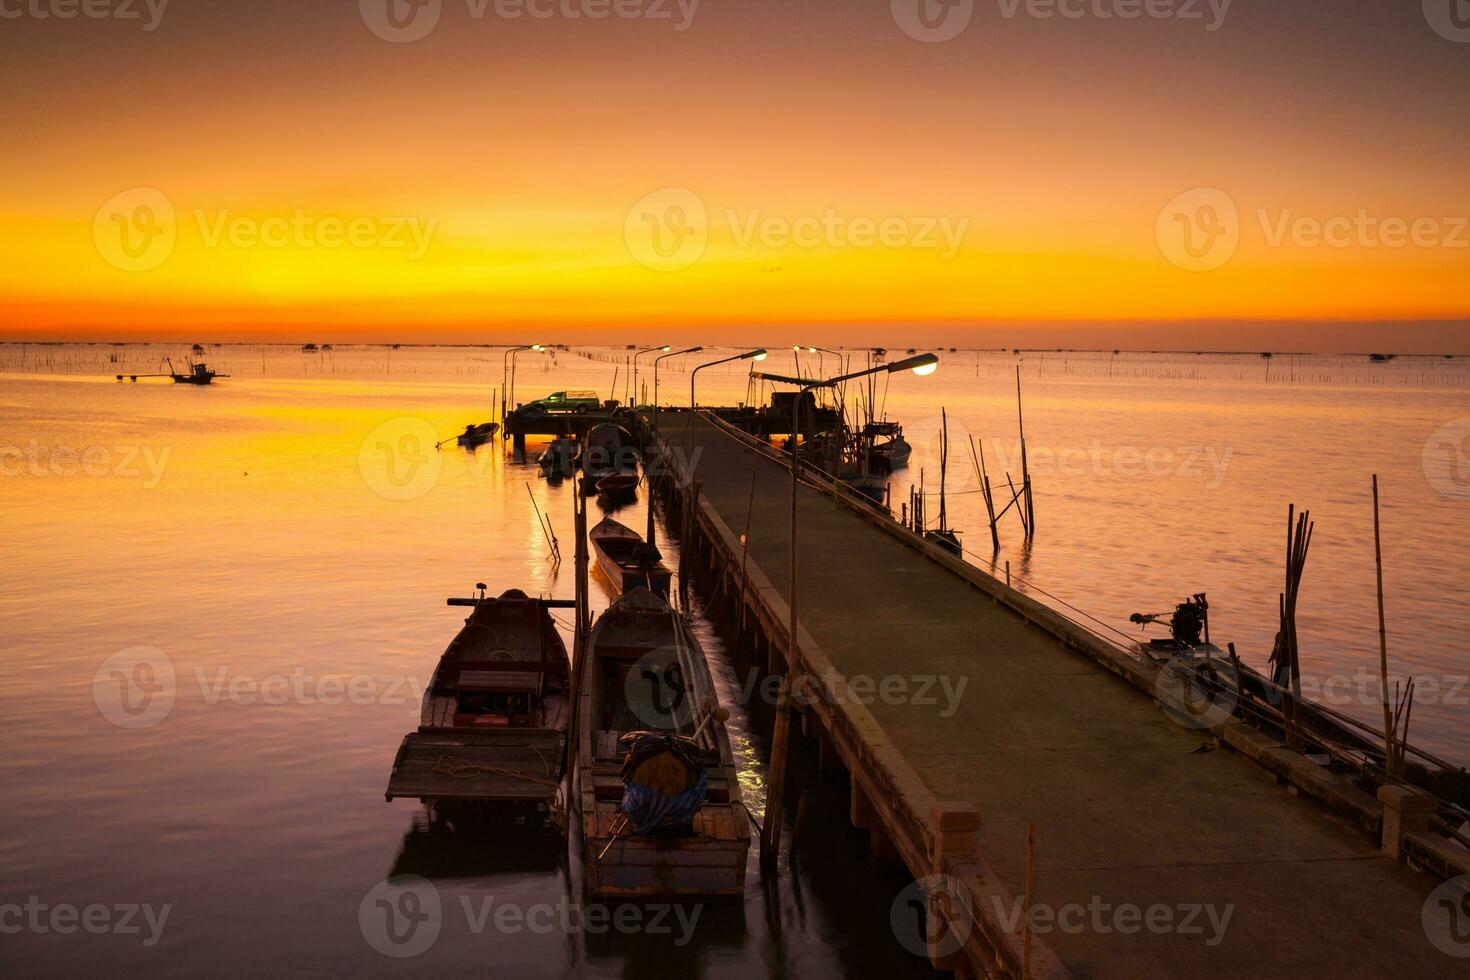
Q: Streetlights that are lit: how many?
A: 7